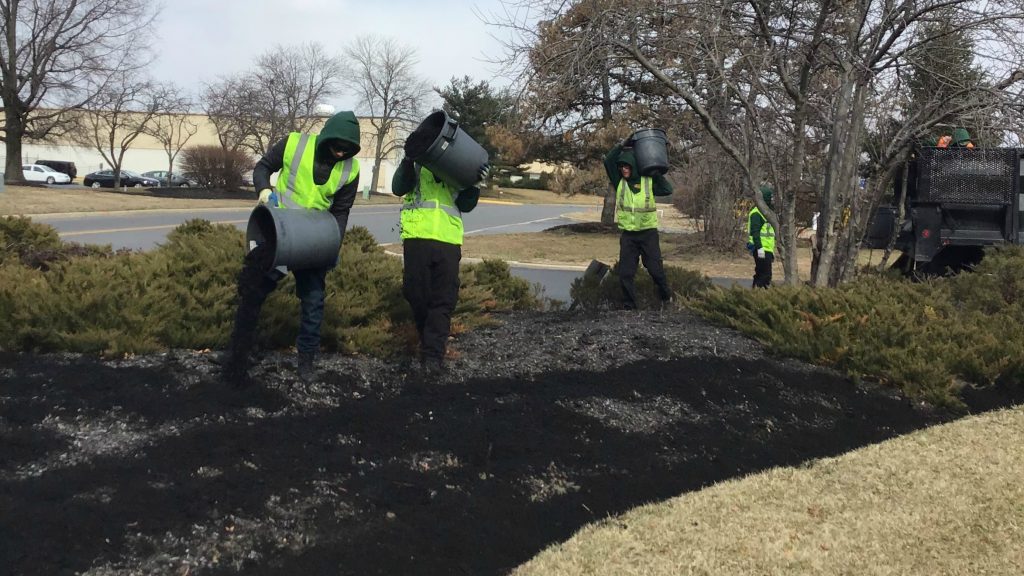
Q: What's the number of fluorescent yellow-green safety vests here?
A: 4